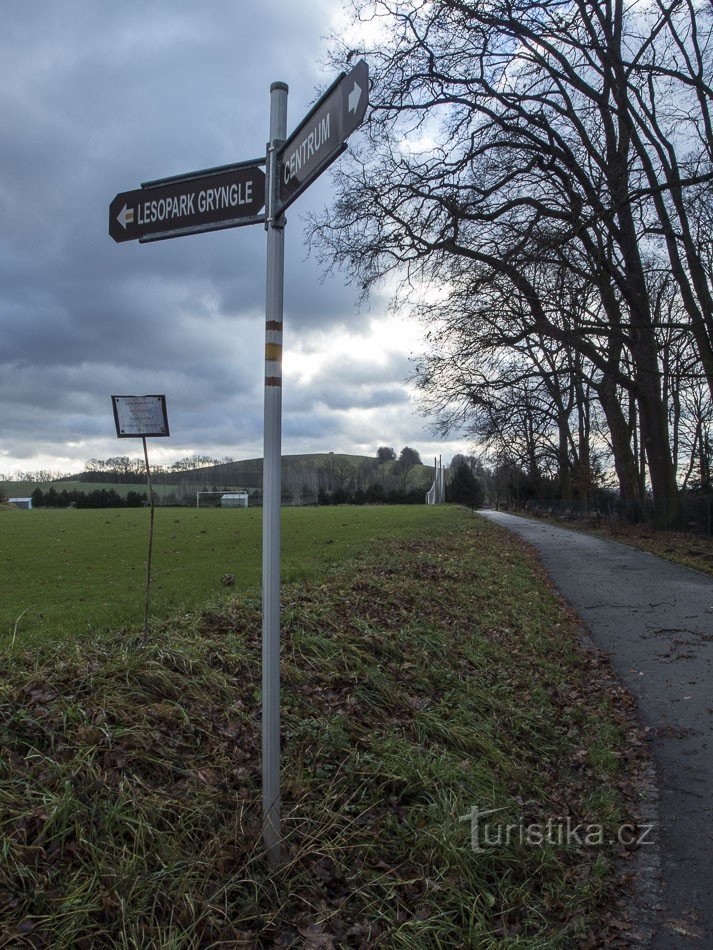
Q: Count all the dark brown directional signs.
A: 2